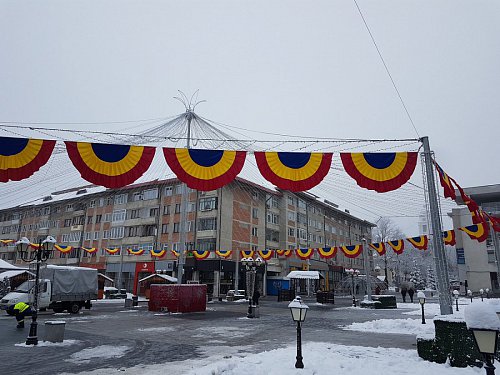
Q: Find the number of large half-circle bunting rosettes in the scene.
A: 5